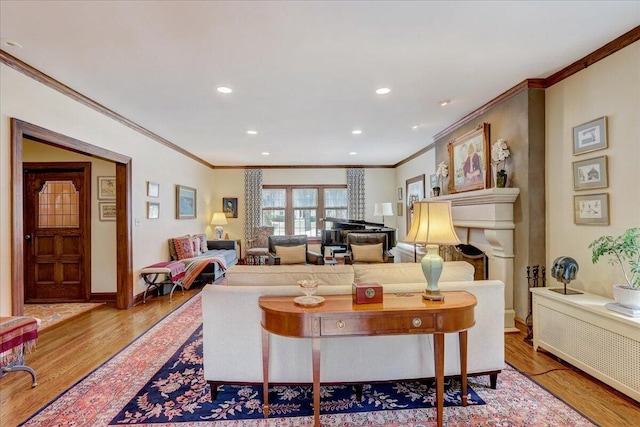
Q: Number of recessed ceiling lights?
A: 8